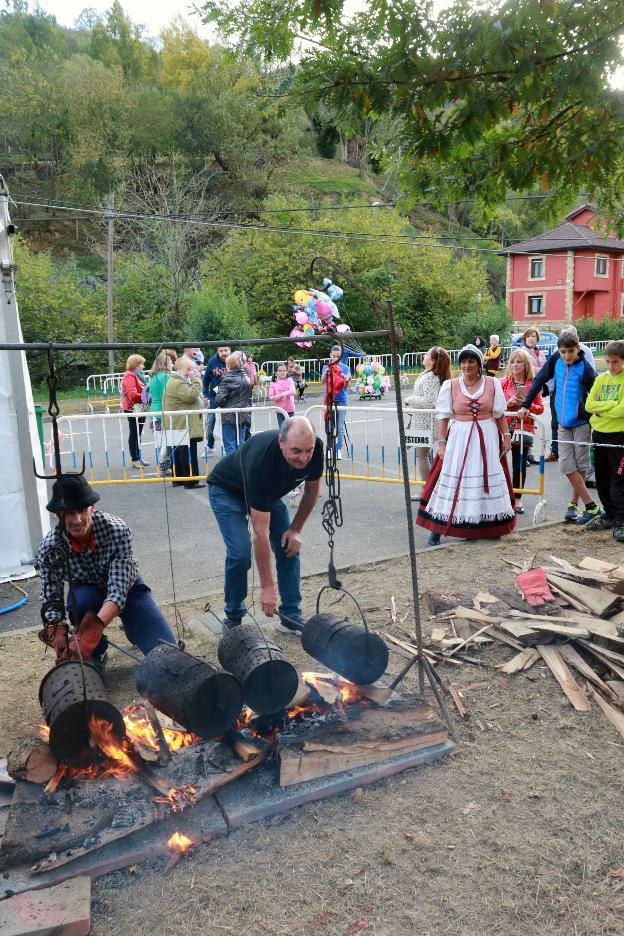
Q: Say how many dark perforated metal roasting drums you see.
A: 4